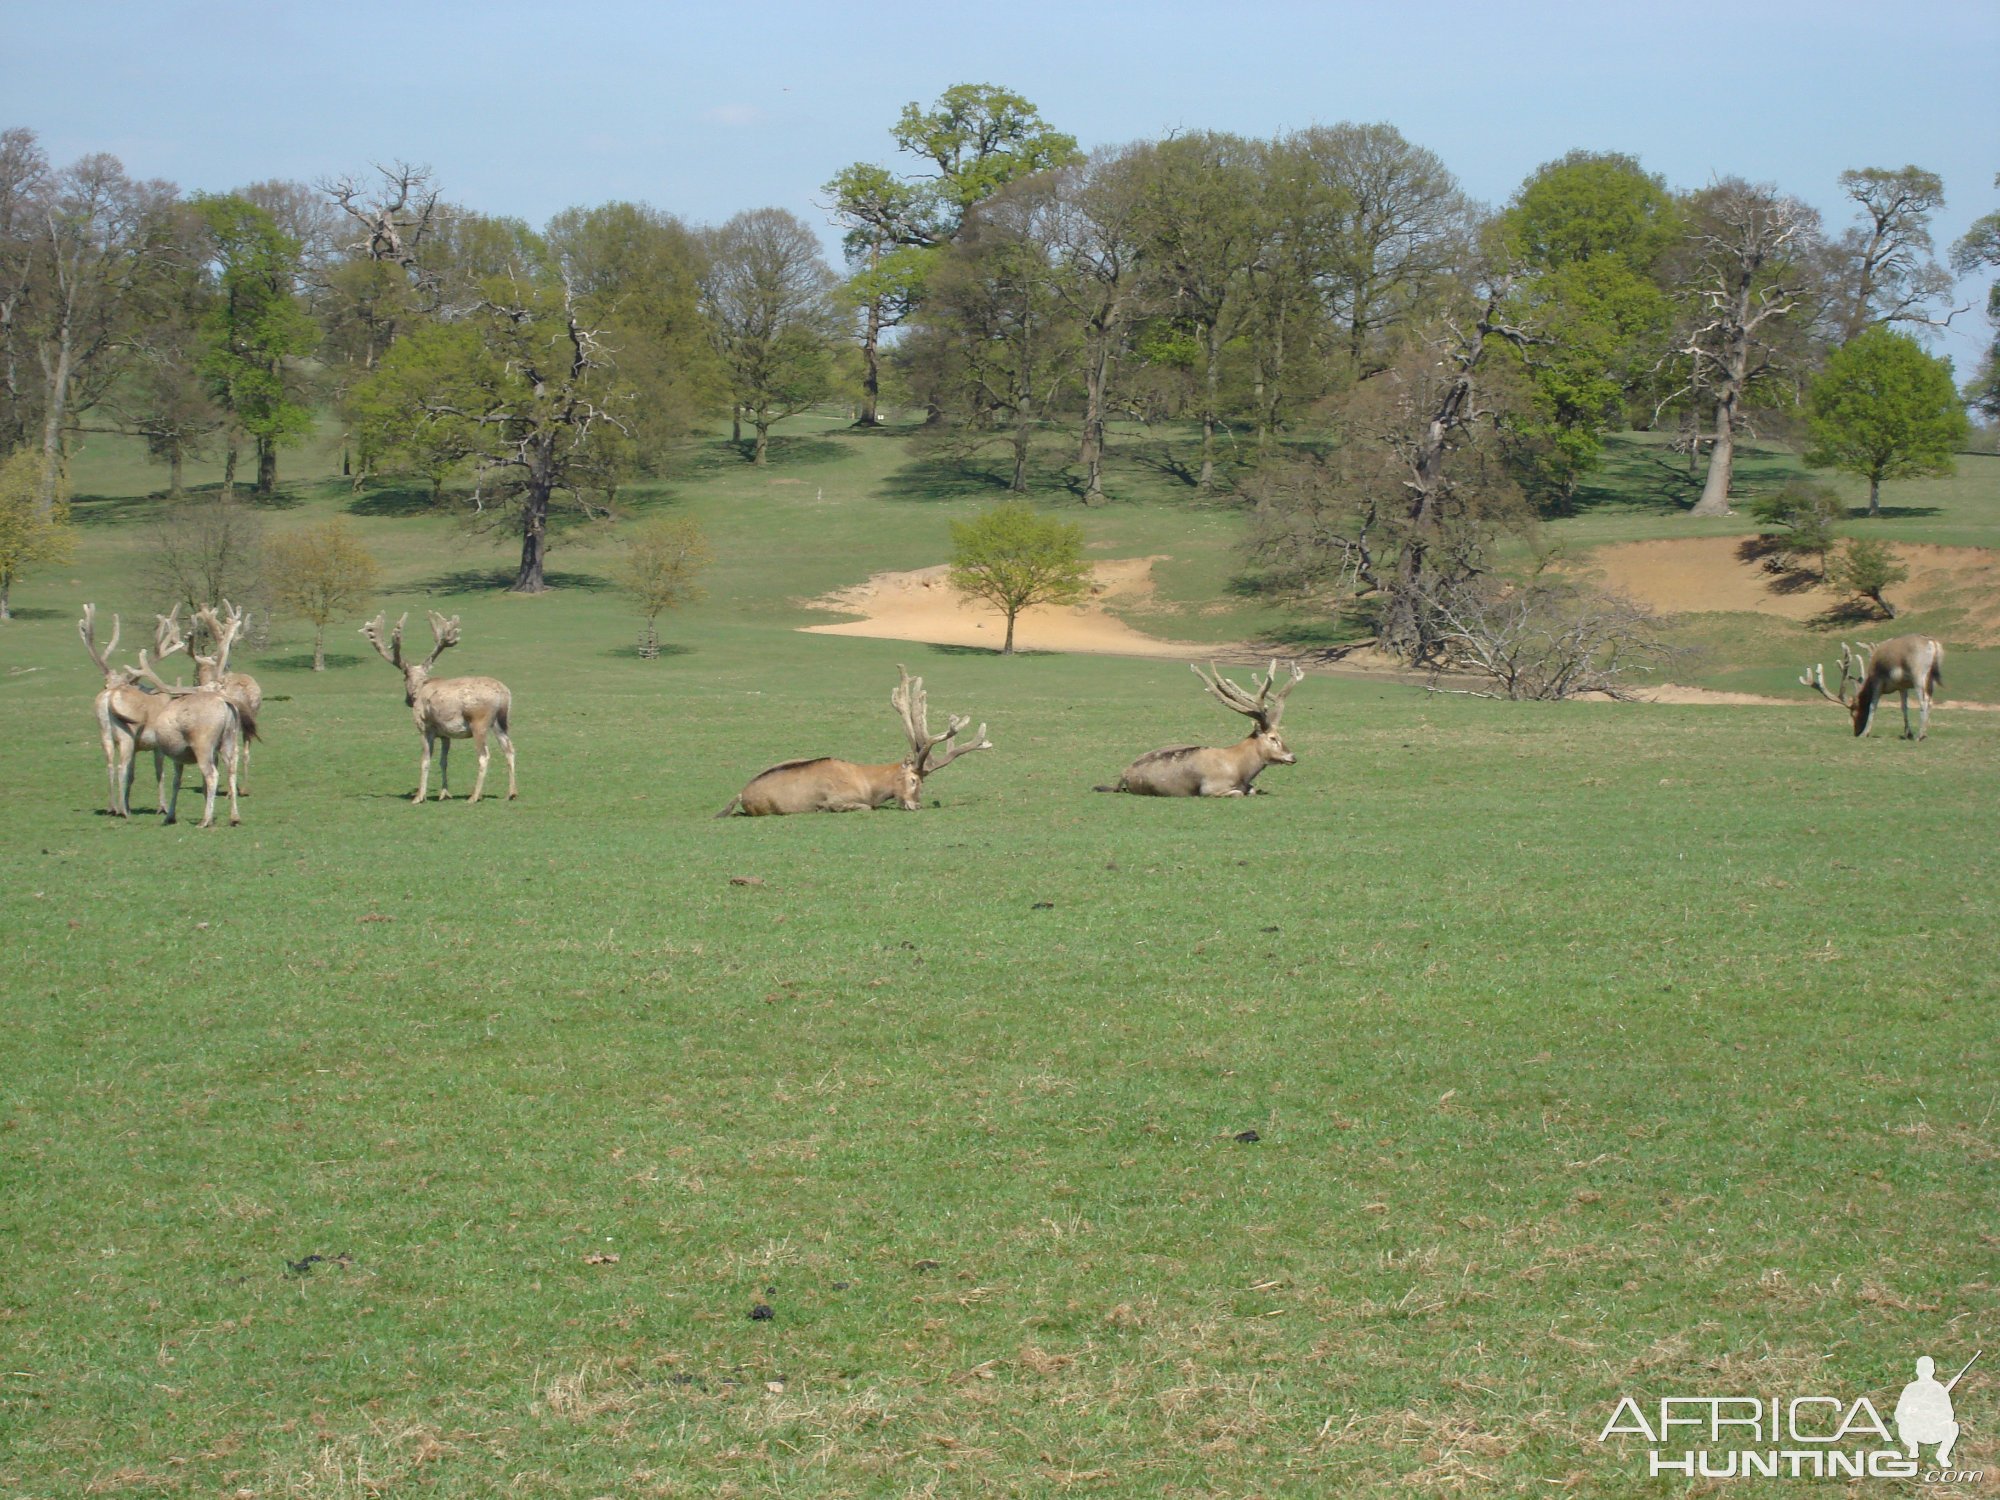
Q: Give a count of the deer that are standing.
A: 5